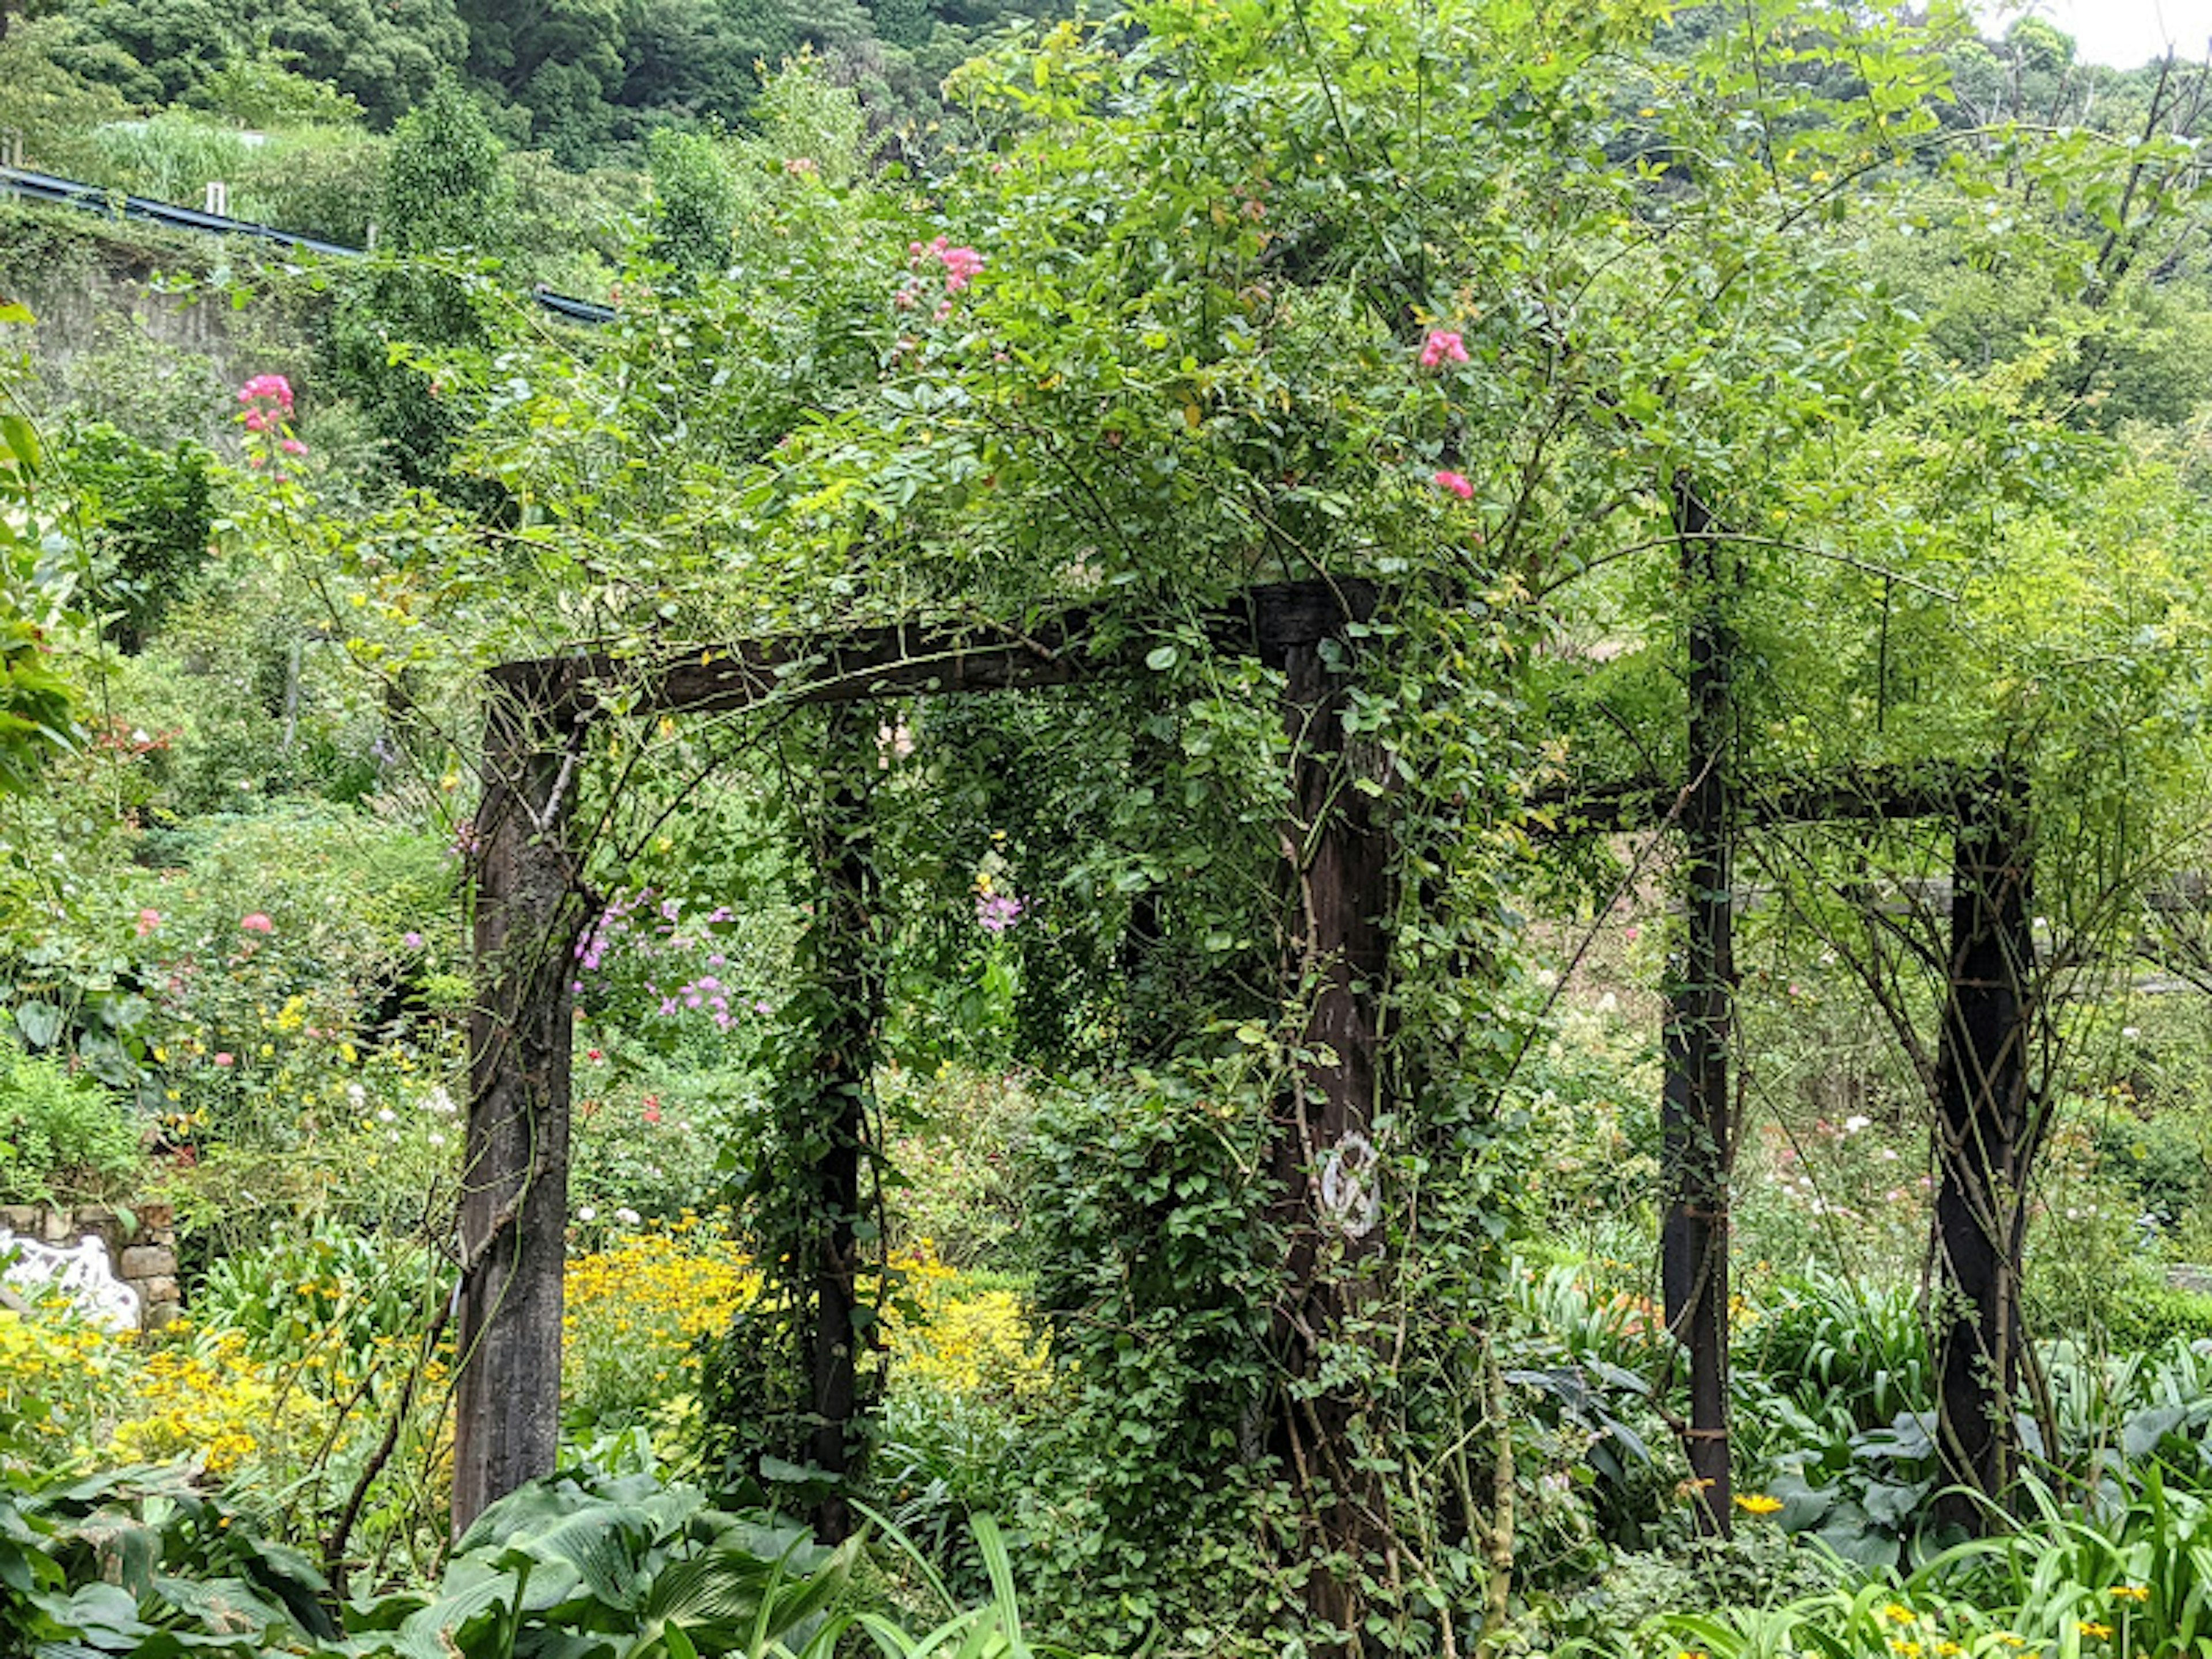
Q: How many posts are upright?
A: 5